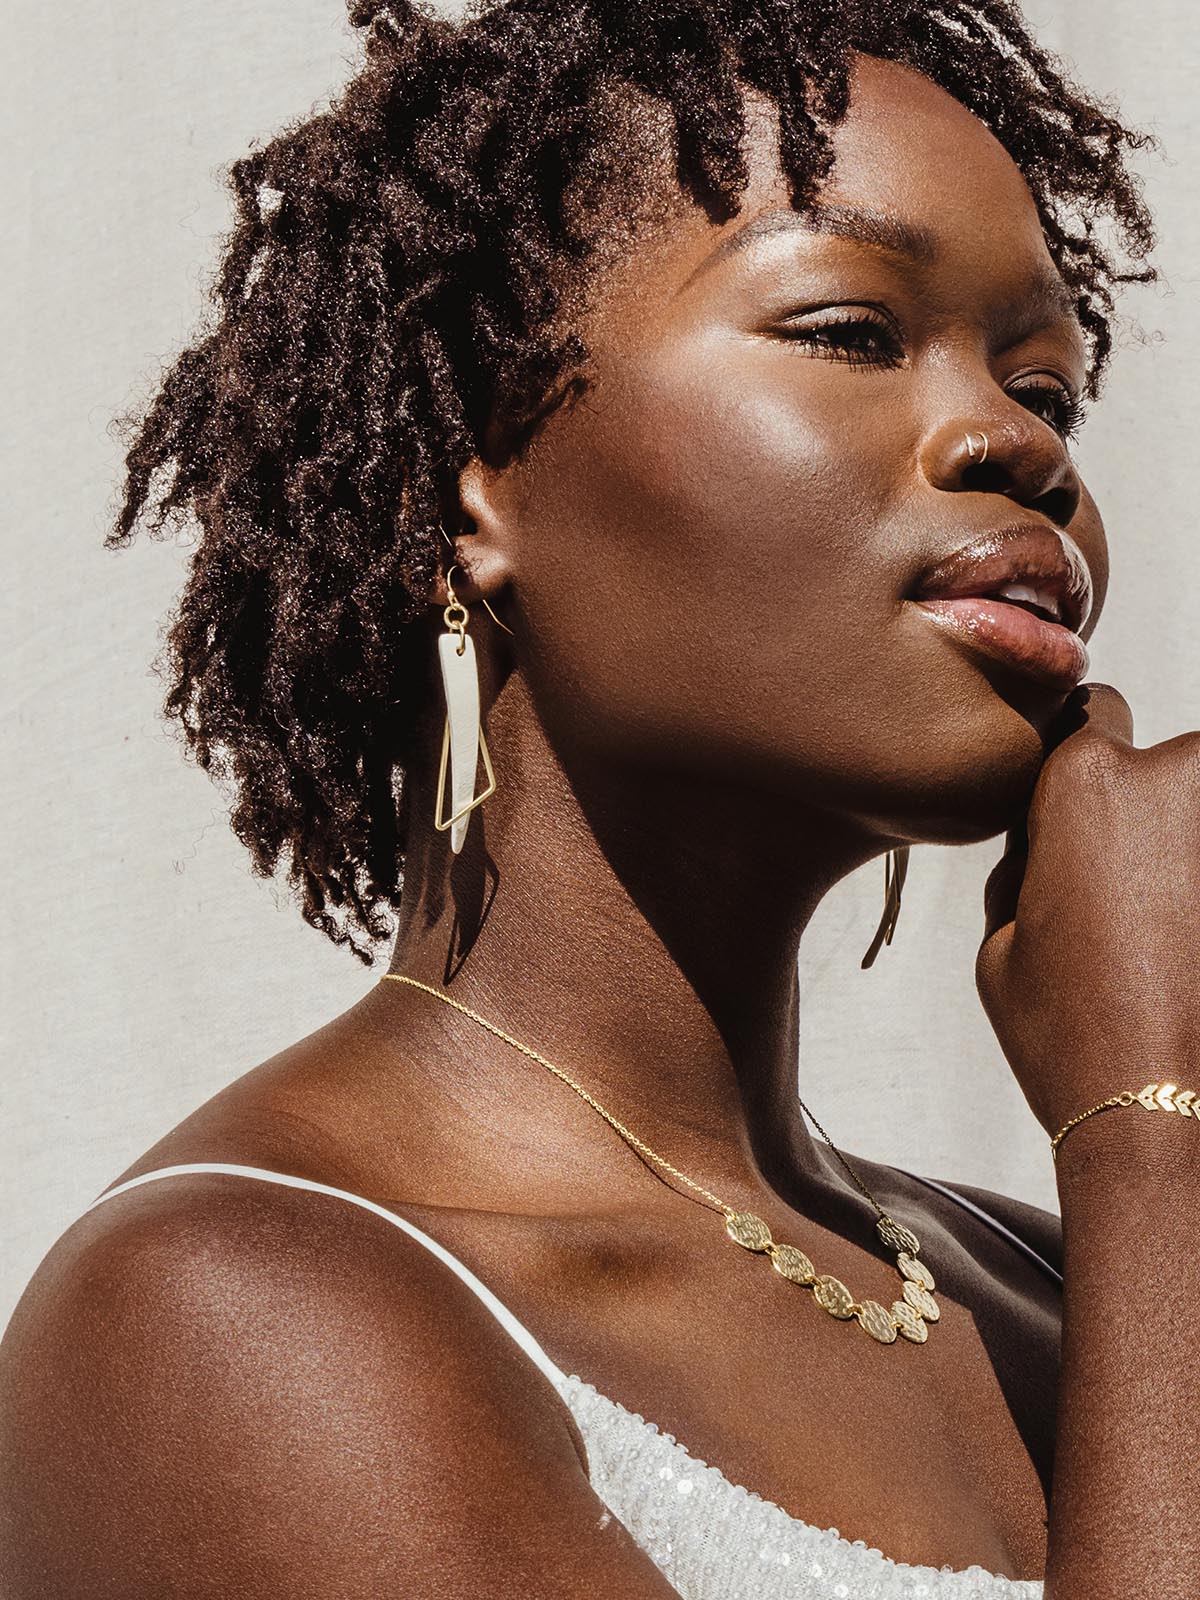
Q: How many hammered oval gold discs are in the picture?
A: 8